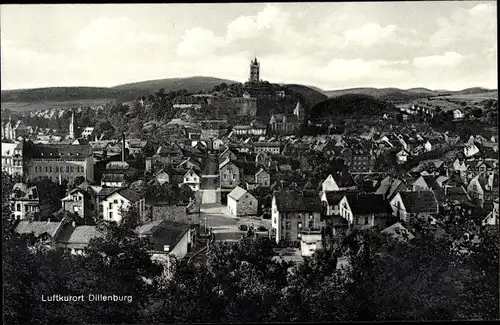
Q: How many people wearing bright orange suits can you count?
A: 0